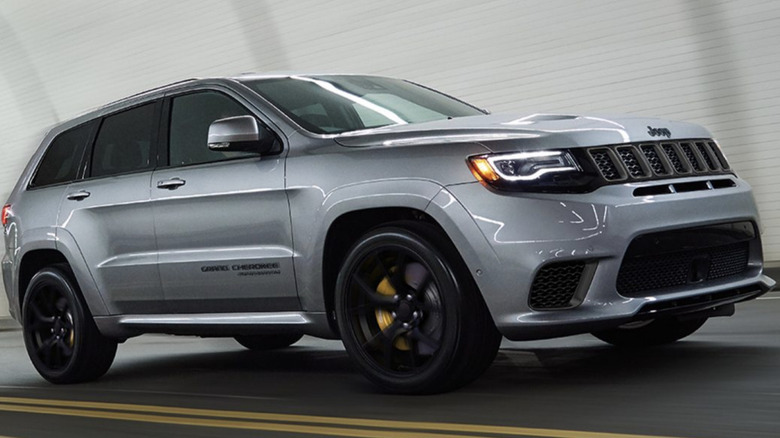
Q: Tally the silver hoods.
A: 1